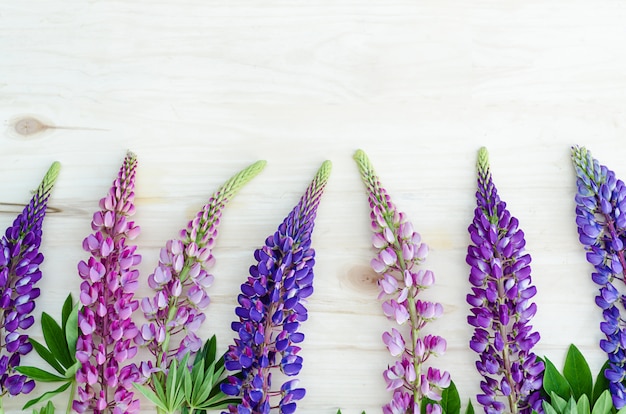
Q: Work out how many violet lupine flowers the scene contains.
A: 4